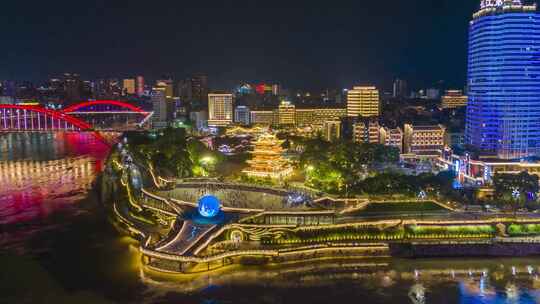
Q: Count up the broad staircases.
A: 1